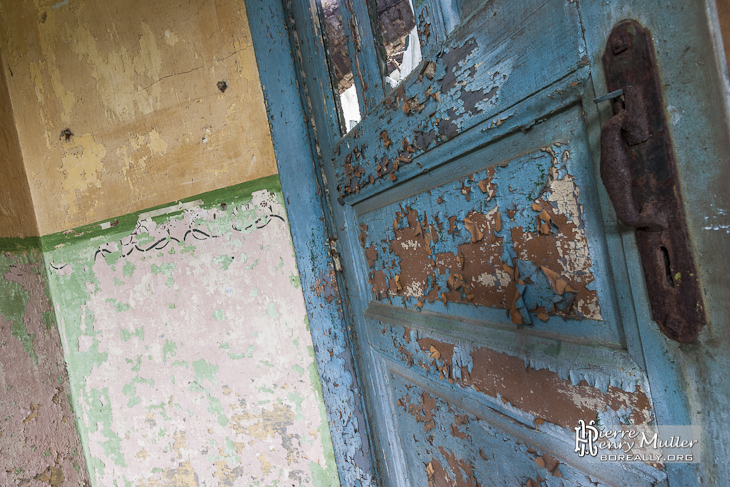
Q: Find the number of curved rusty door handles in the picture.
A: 1